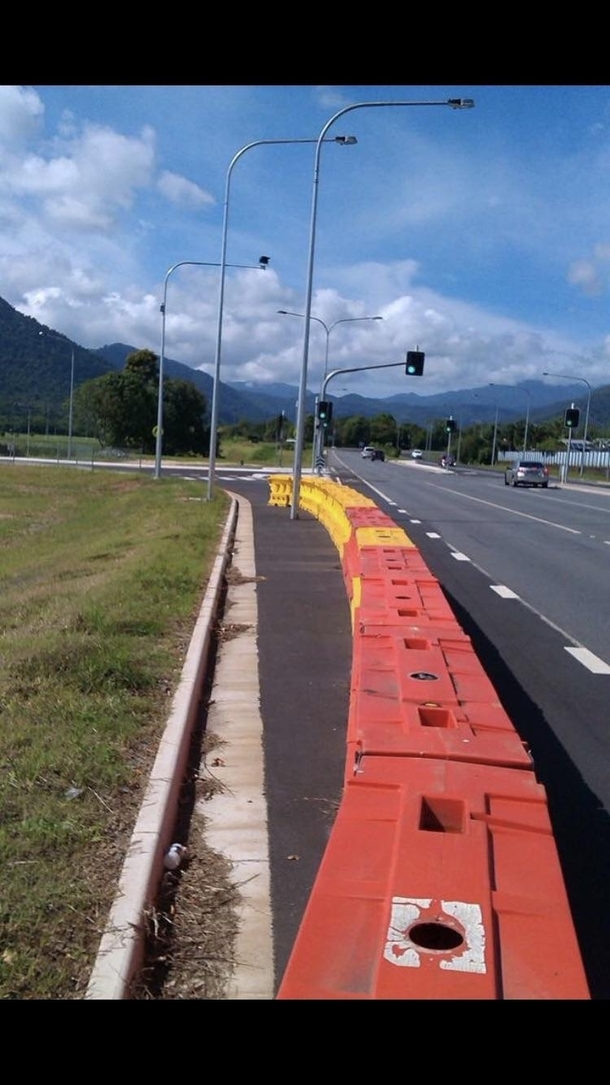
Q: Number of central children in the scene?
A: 0